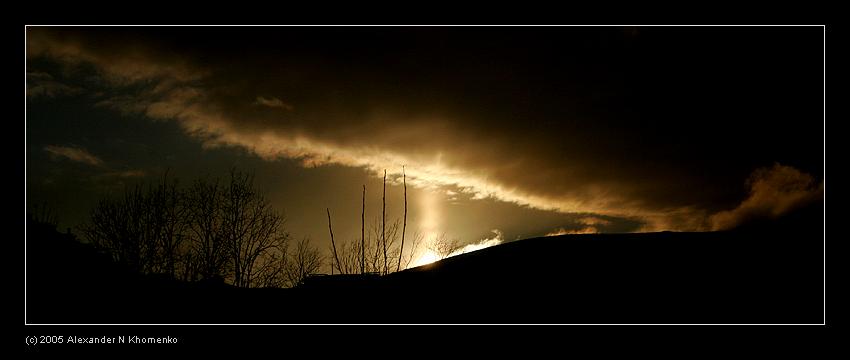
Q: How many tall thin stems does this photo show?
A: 4